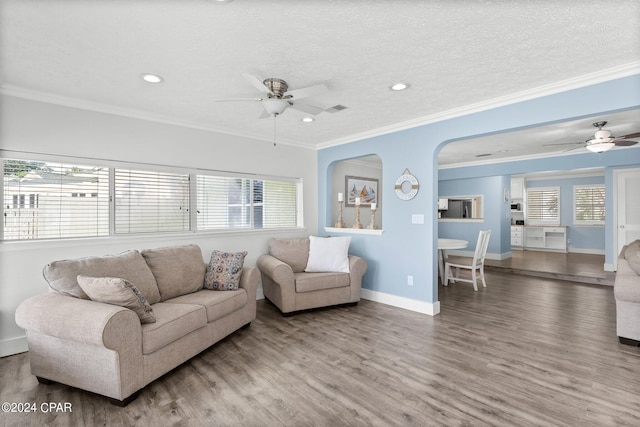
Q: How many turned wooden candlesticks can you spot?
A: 3